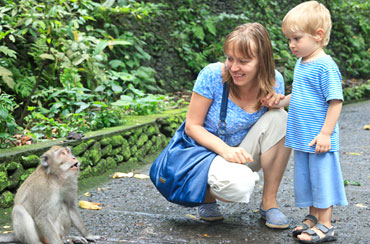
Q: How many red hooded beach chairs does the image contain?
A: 0